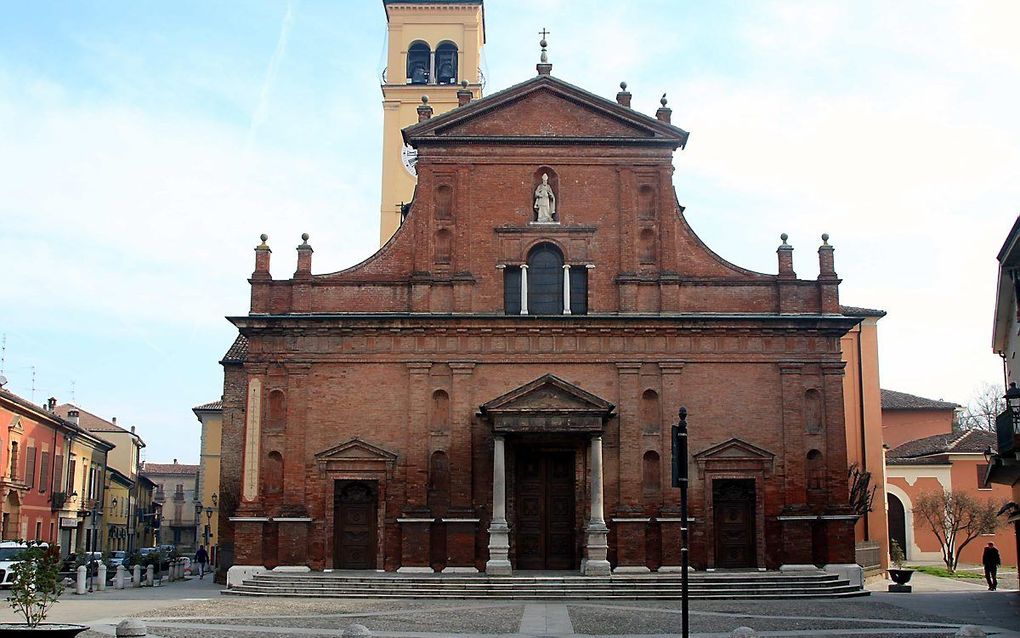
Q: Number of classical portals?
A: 3